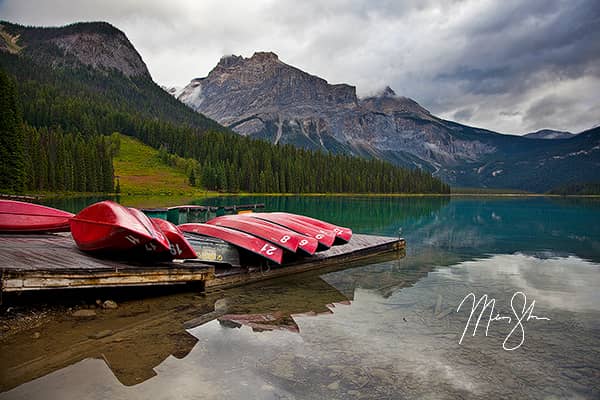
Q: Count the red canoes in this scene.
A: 9